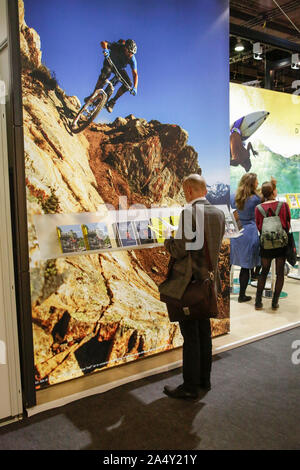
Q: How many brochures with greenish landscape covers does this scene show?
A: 2